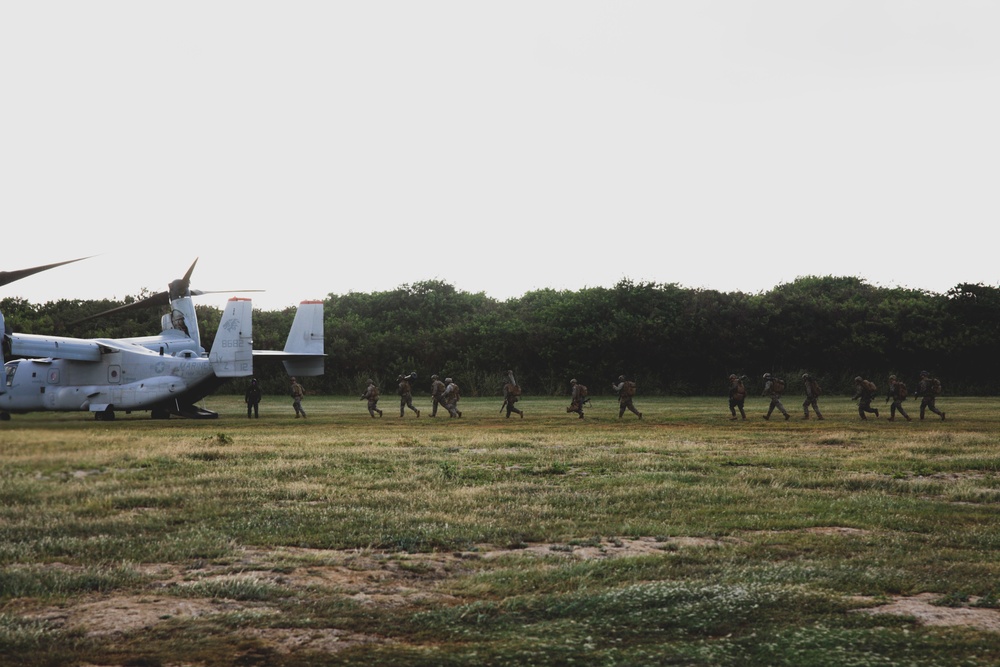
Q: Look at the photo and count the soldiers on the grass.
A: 15